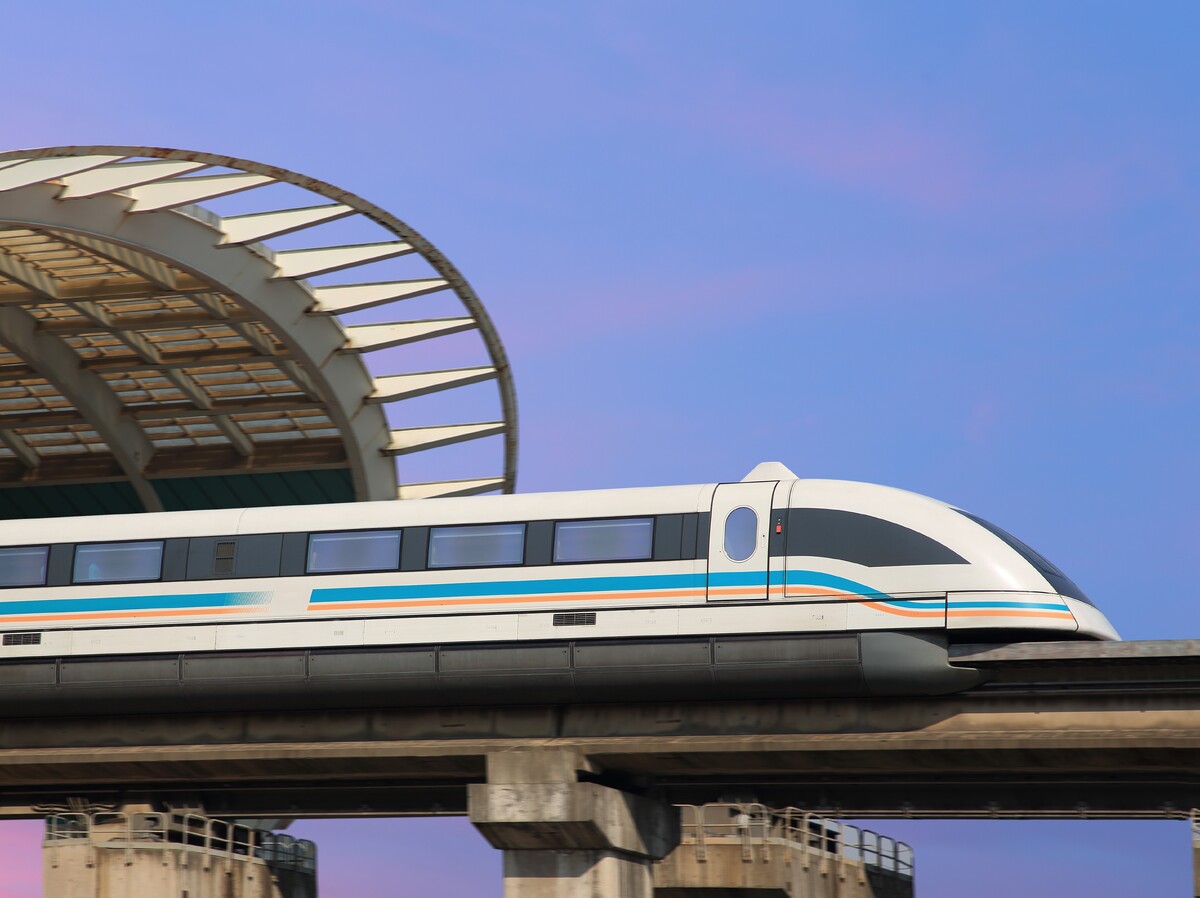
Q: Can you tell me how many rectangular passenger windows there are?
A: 5